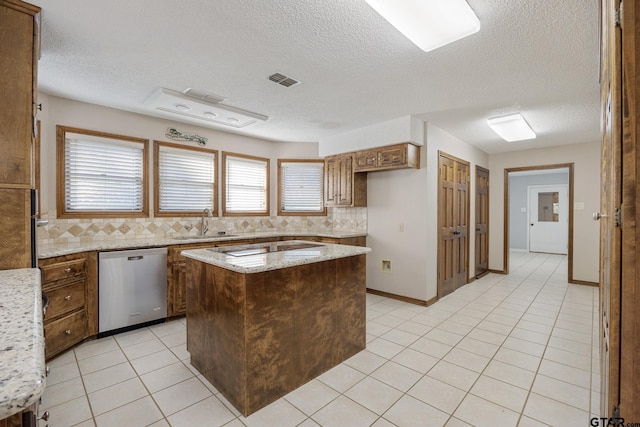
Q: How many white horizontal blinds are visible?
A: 4